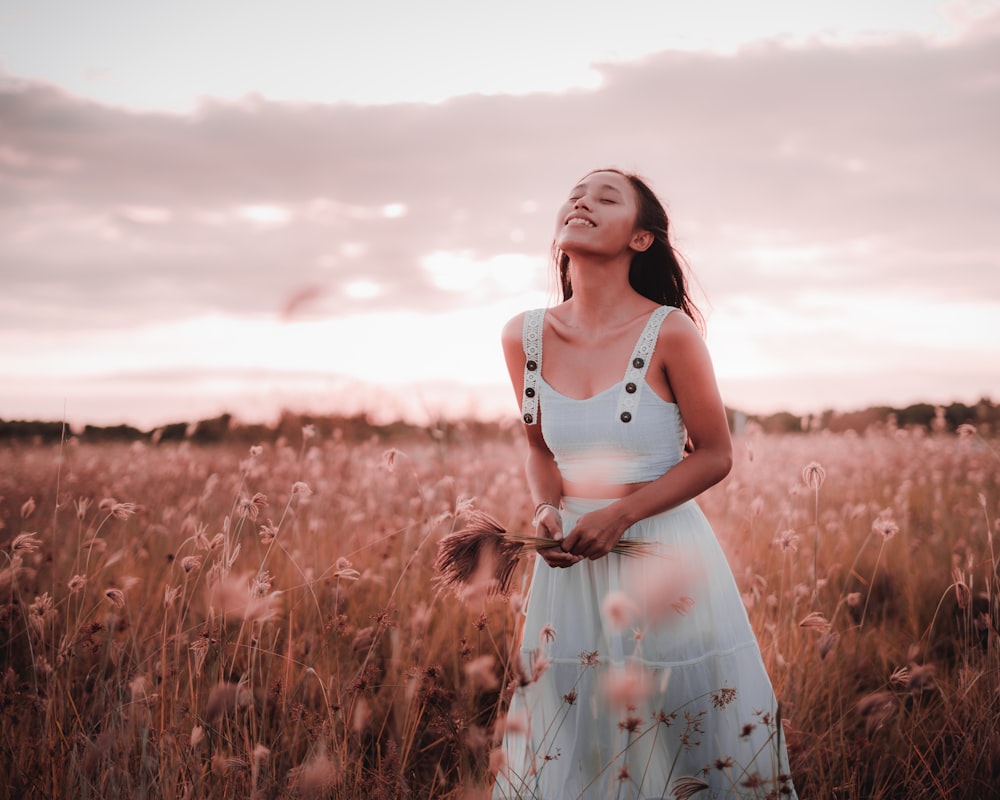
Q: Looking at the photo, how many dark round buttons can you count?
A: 6